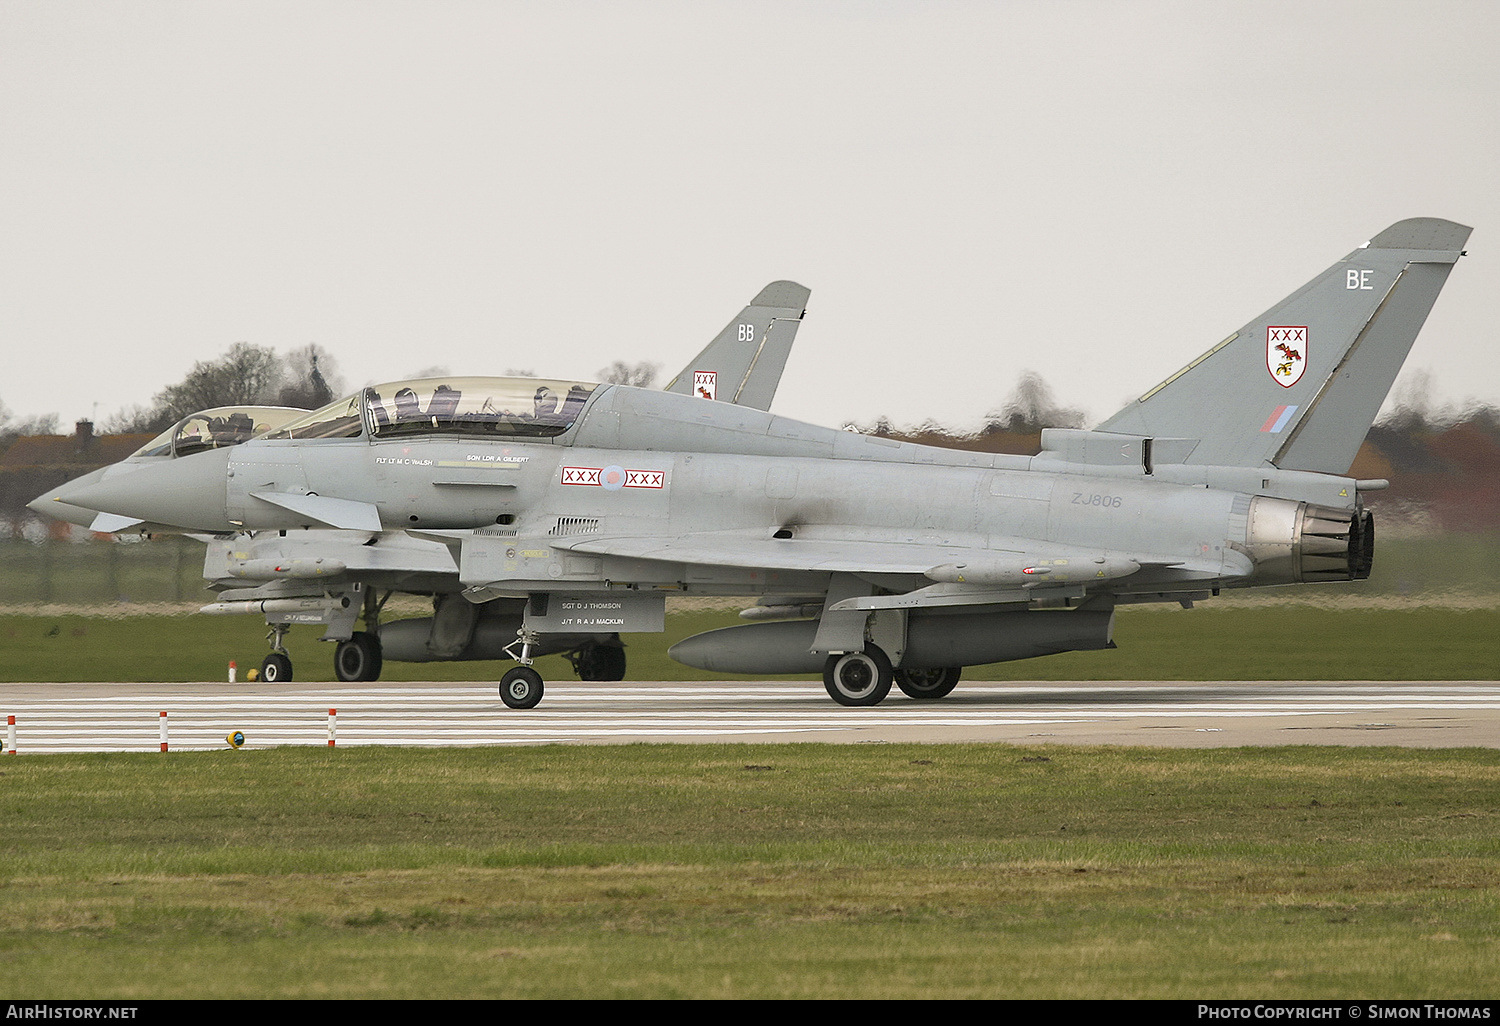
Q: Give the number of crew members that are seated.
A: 3